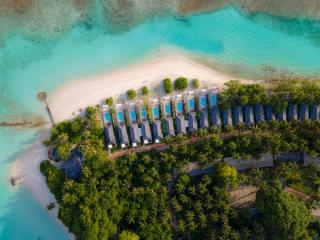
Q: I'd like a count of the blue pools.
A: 10